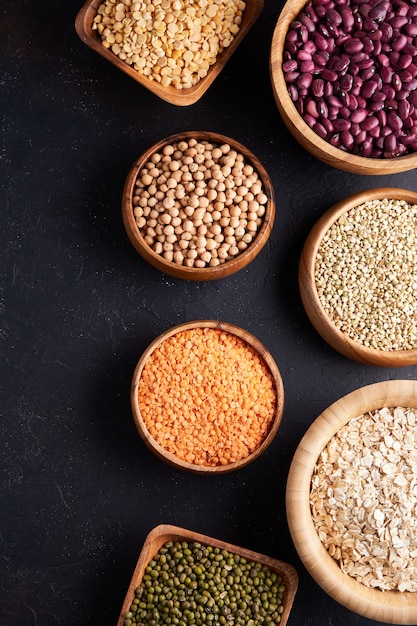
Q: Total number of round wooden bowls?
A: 5